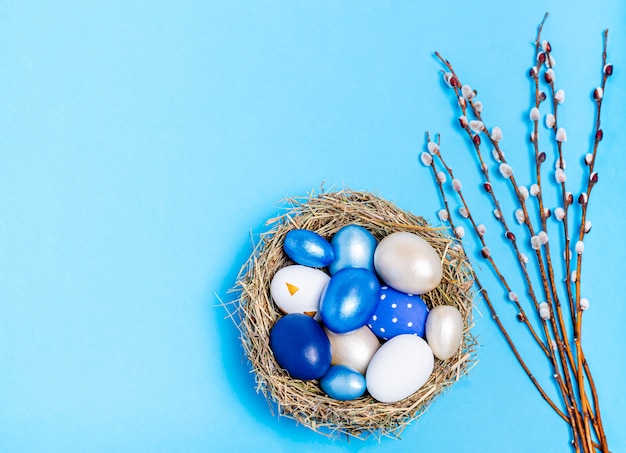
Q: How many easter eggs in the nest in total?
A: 11